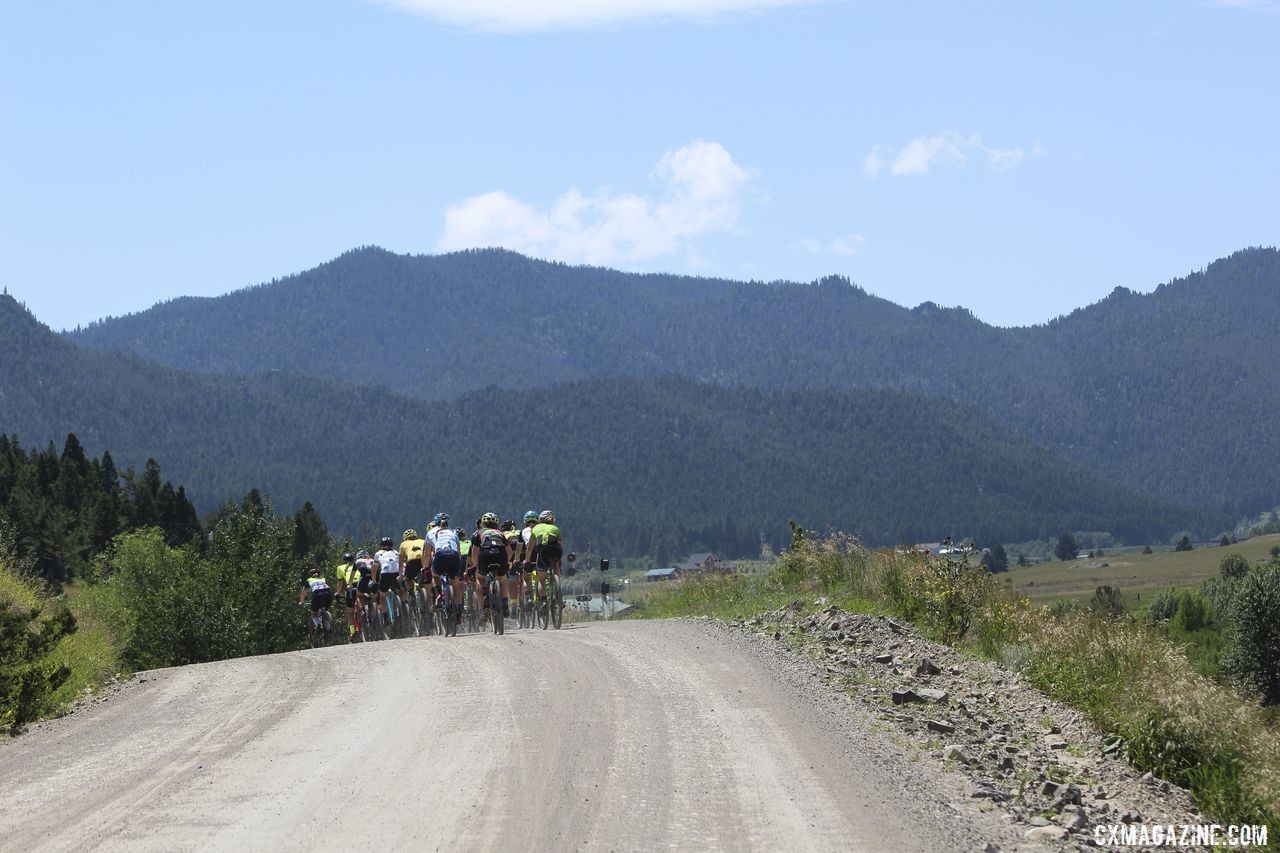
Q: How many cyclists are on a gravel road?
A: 13